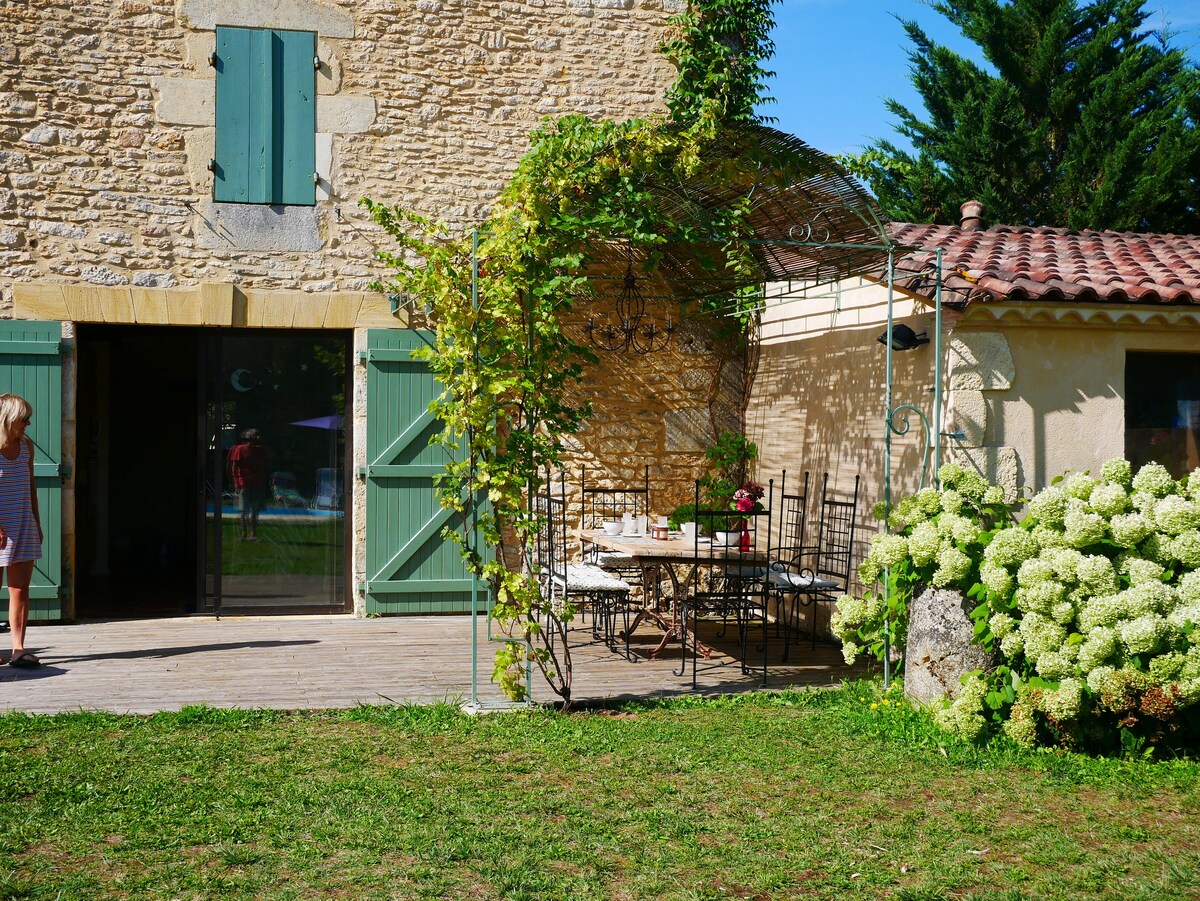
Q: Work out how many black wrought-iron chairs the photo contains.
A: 6